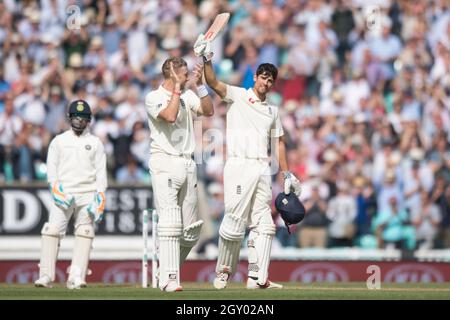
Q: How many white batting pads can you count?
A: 6